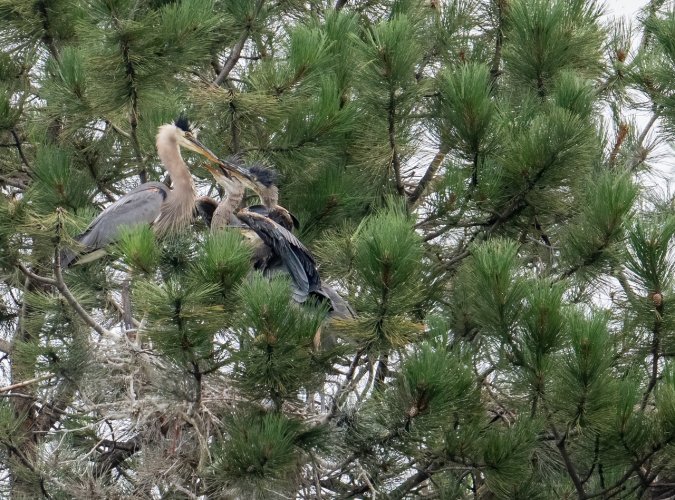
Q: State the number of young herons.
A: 2